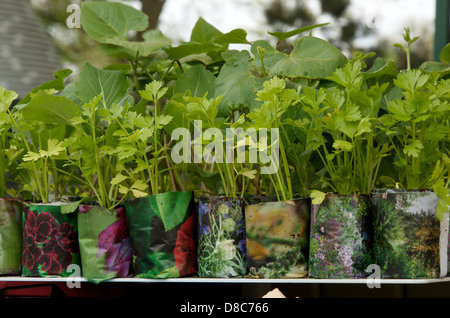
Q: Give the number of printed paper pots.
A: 8